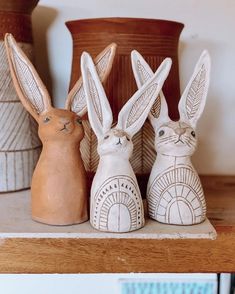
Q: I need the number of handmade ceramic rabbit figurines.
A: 3